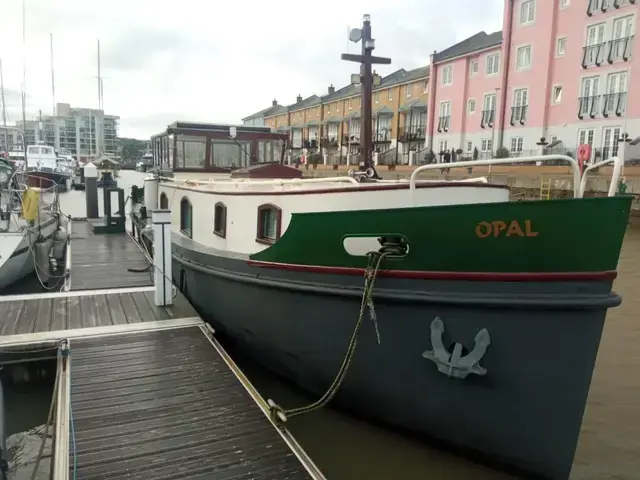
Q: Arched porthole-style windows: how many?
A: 4